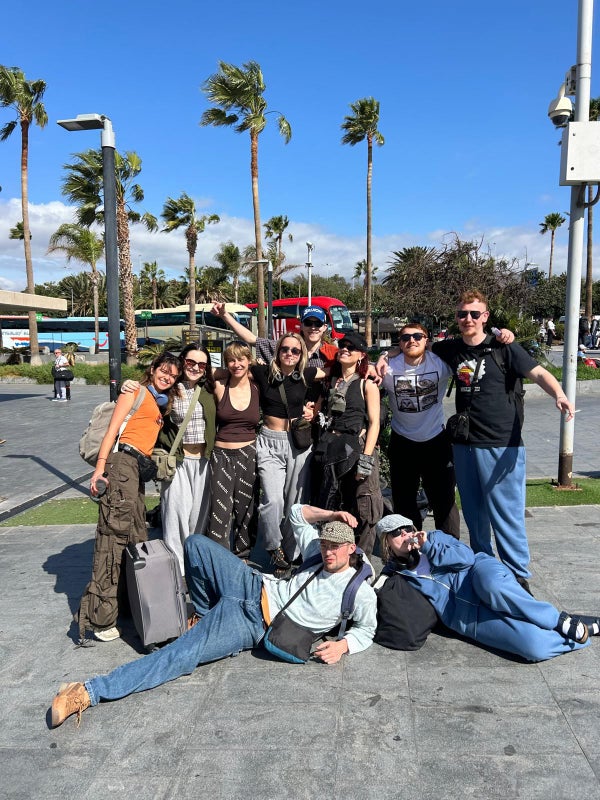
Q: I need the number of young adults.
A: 10